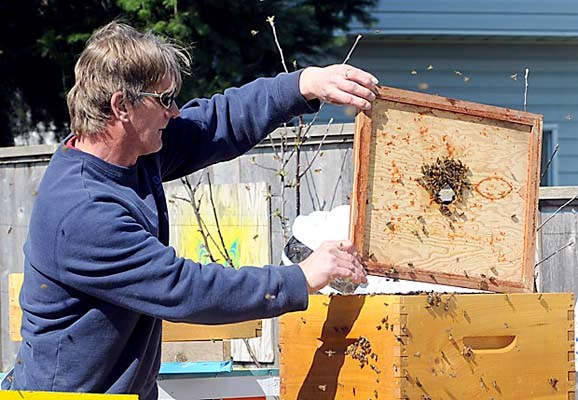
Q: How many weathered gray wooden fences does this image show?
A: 1